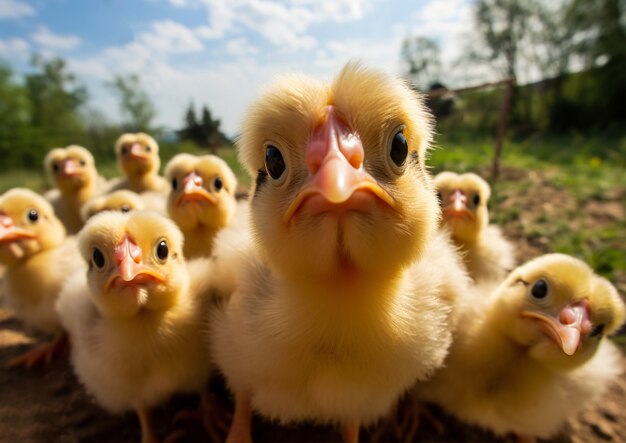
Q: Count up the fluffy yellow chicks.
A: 9